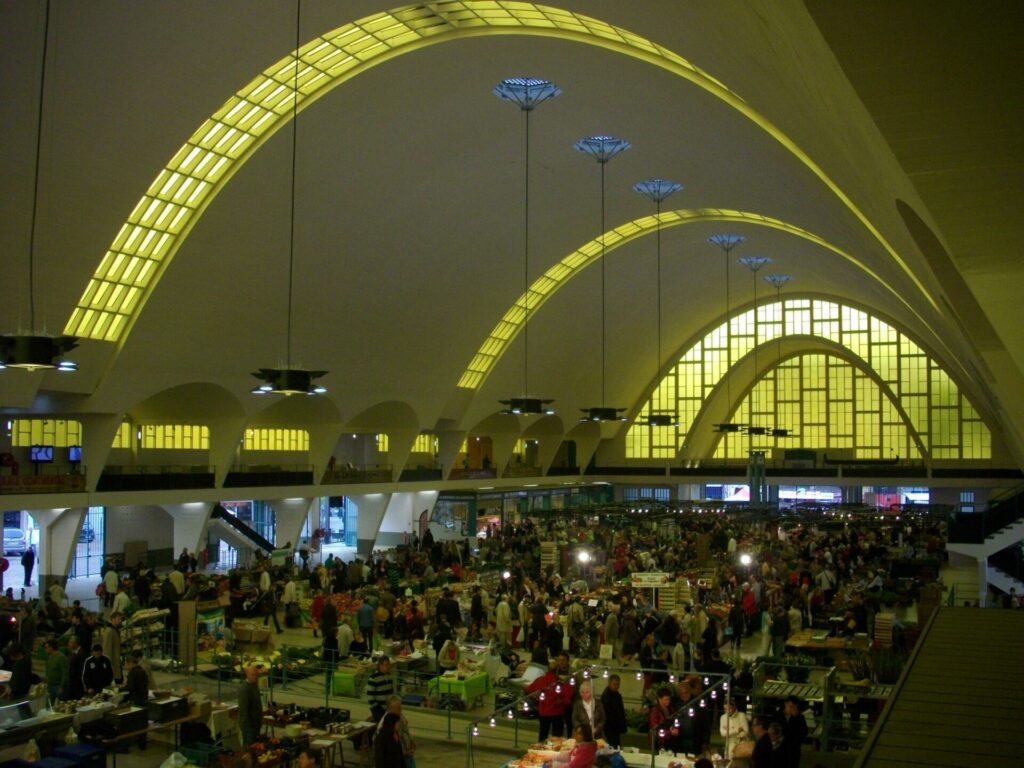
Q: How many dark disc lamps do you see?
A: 8